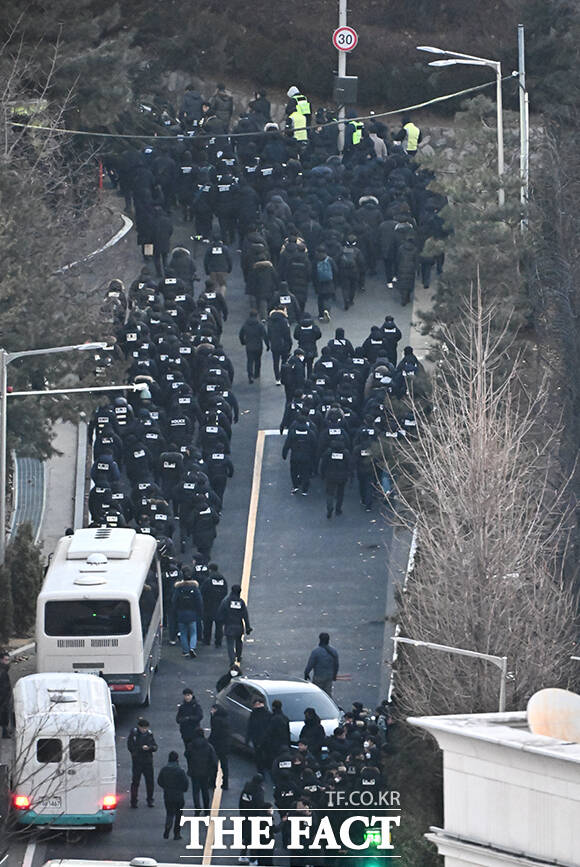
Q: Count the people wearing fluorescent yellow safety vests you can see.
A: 4